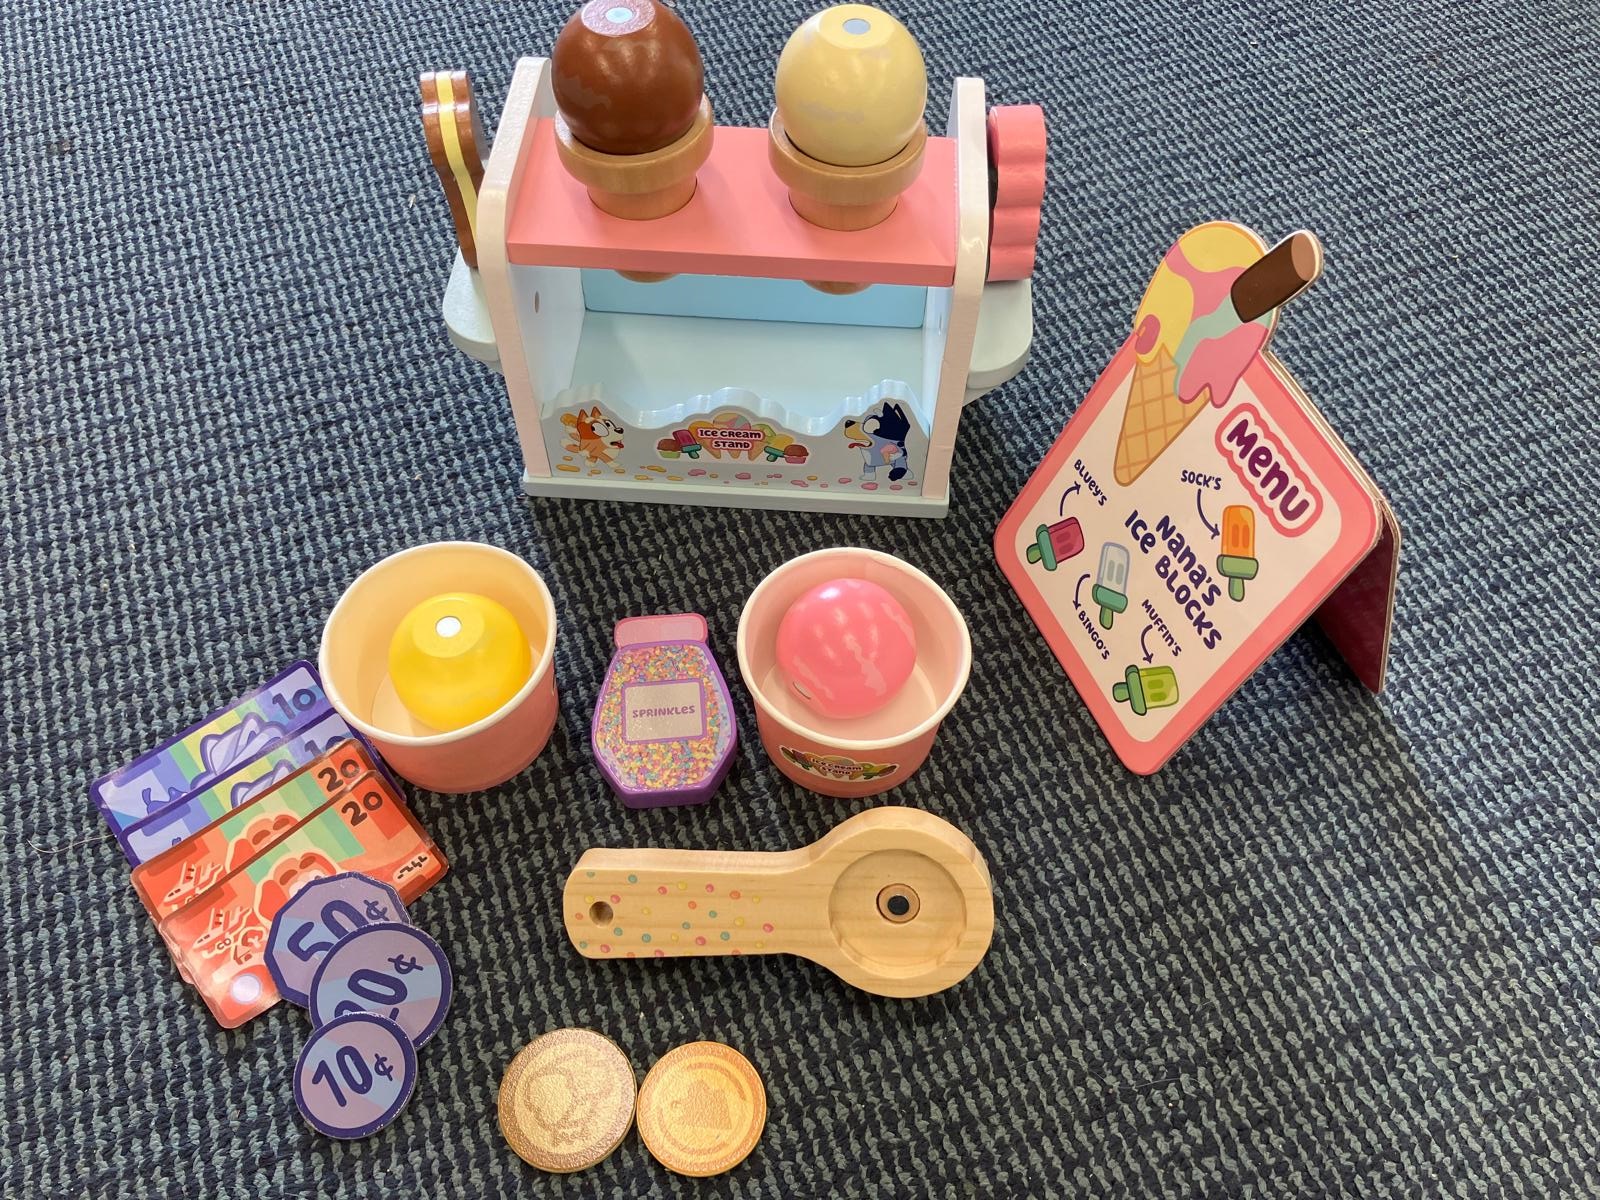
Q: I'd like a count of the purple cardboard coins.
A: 3